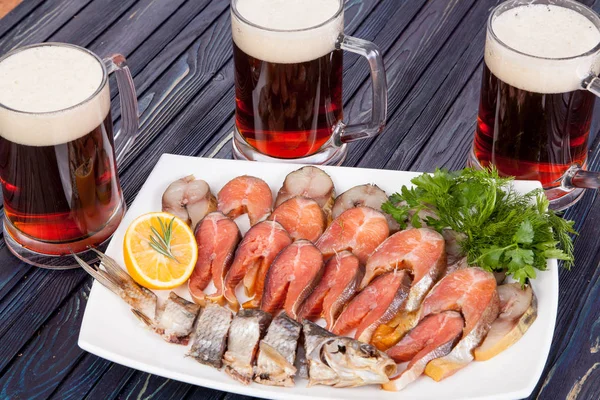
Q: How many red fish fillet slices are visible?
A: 11